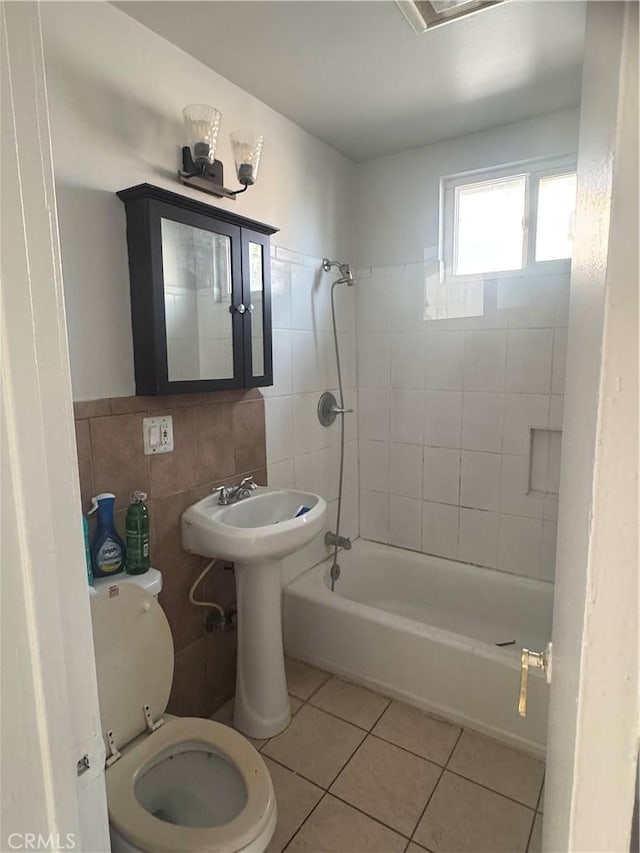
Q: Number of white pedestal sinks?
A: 1